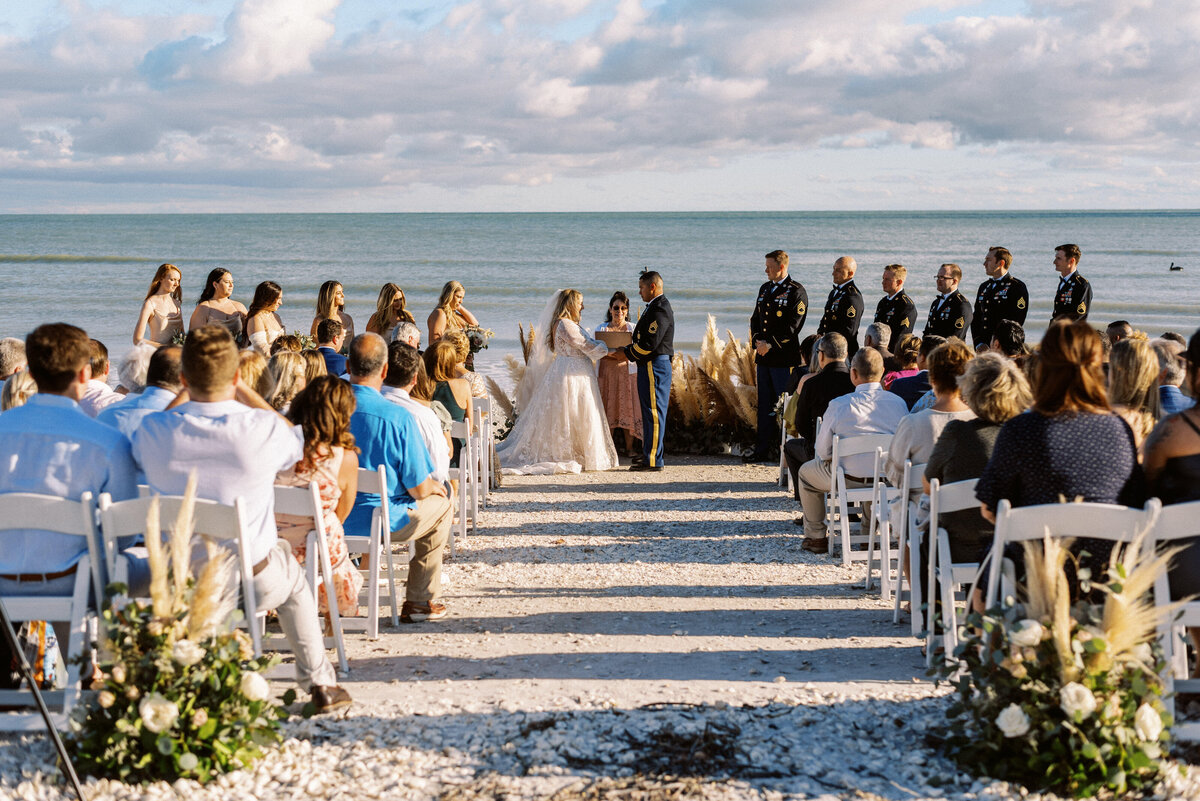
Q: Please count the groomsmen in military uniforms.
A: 6